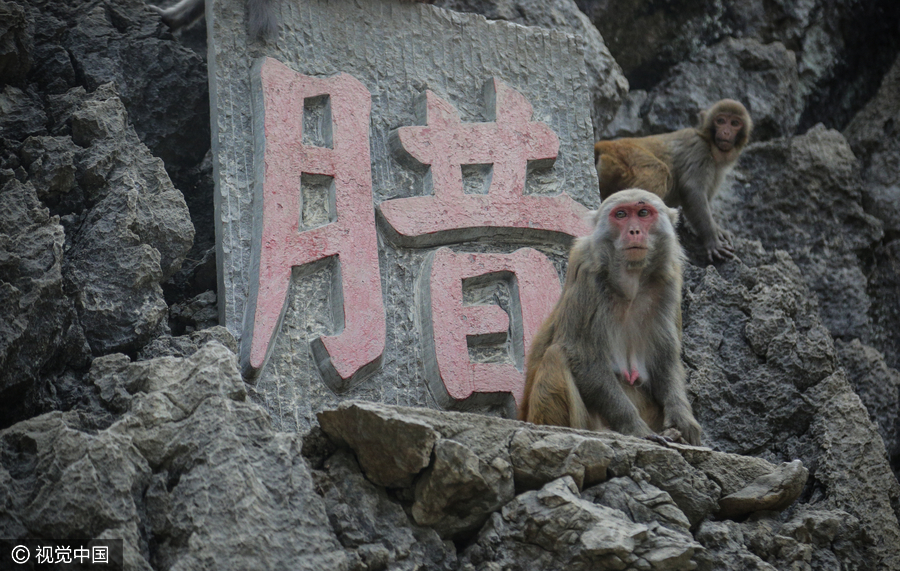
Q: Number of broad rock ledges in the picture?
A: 1